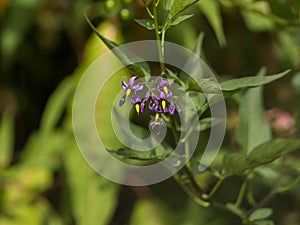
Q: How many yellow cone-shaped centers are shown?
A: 5